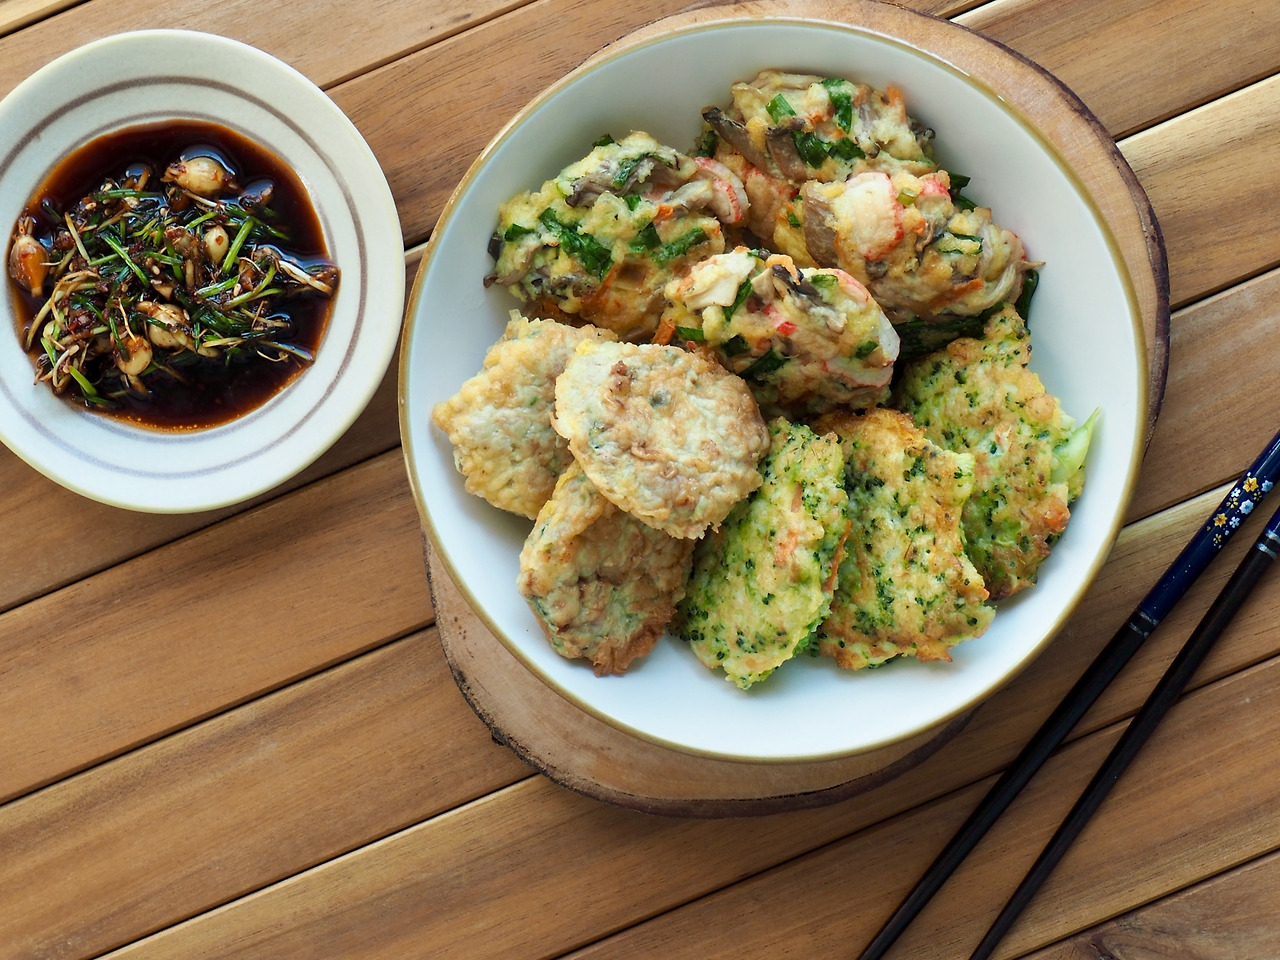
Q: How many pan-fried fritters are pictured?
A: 10